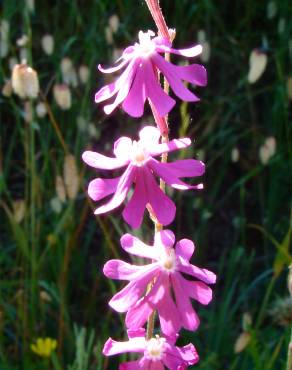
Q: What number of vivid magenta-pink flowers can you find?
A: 4